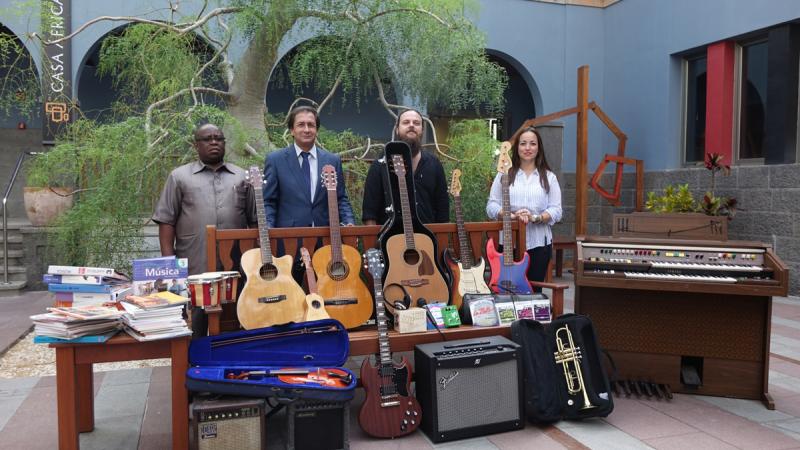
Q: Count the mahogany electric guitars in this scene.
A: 1